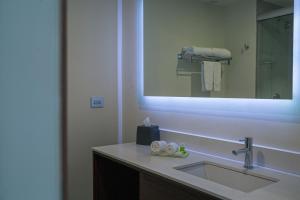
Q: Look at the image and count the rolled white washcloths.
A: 2